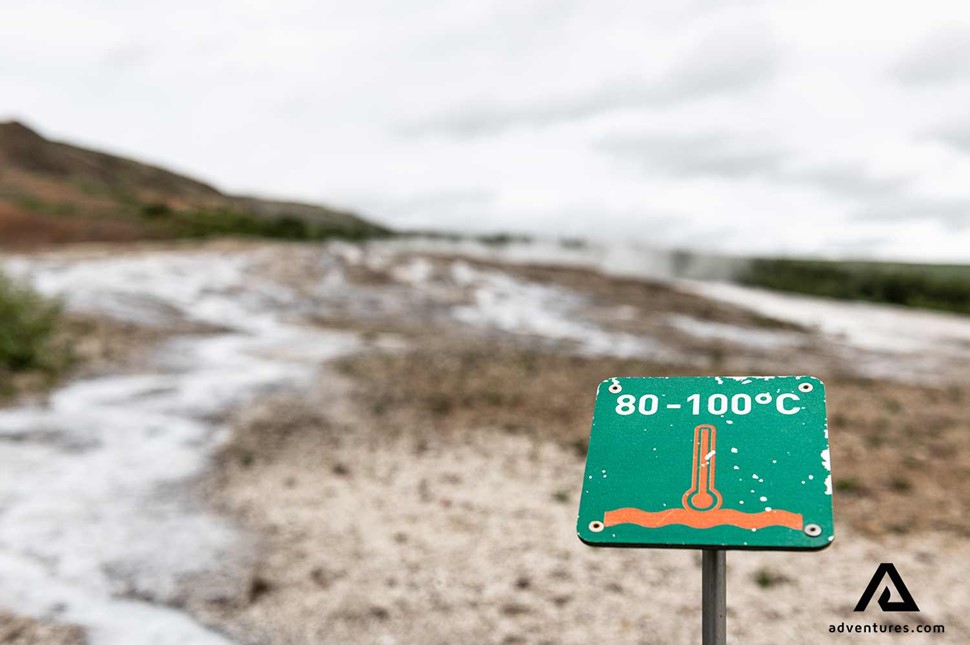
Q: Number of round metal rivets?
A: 4